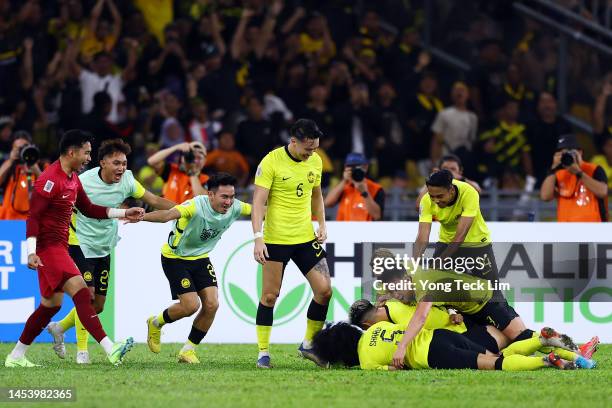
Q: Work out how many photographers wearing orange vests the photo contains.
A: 4